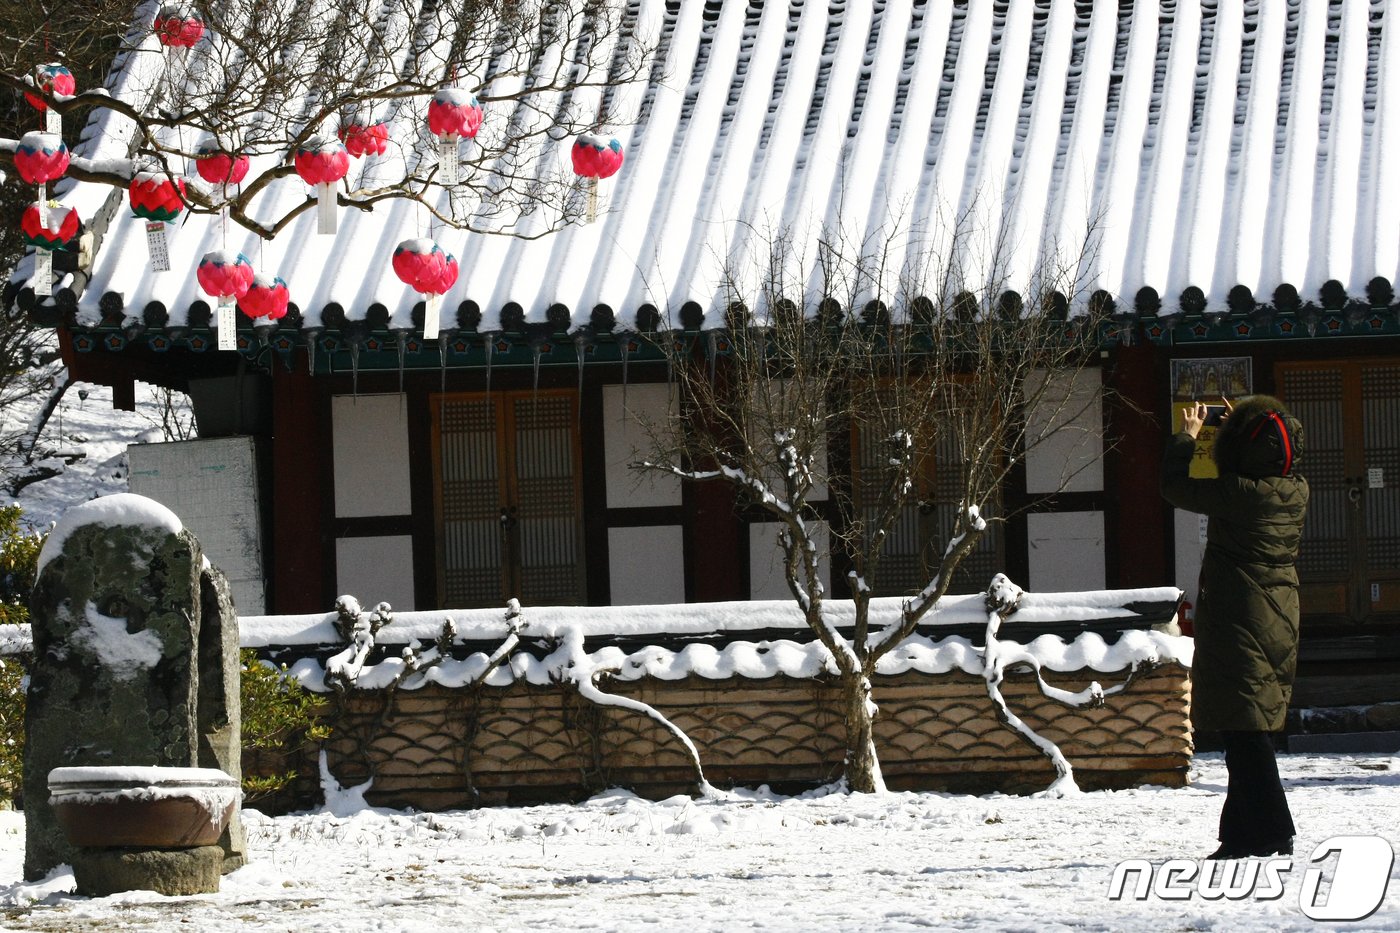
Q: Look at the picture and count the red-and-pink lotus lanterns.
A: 14